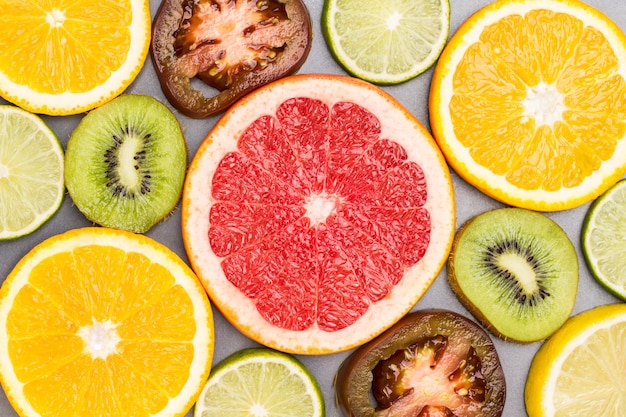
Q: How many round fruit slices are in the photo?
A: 13